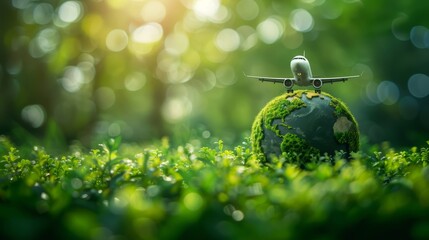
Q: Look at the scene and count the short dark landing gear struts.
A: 2